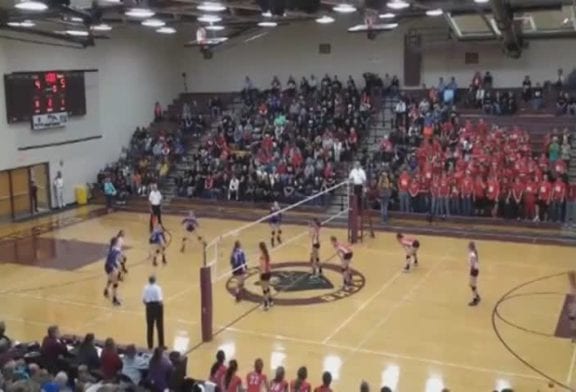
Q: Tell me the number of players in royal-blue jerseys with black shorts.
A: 5